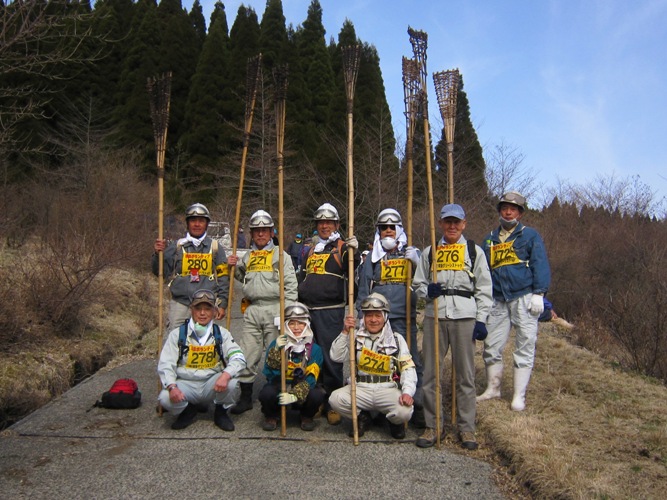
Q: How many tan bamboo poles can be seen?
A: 7